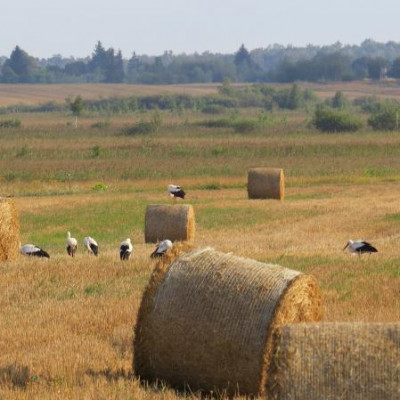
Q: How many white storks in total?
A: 7